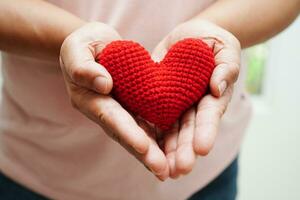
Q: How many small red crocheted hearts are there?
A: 1